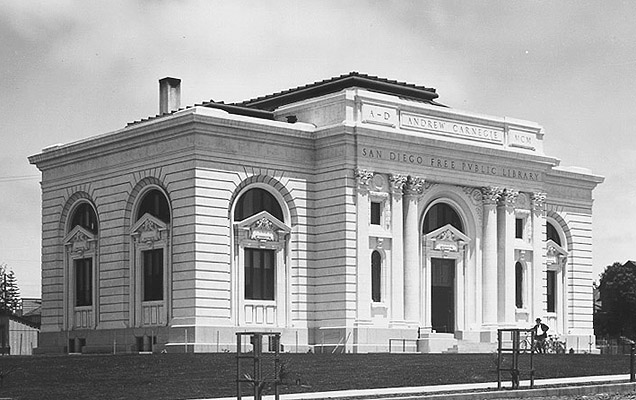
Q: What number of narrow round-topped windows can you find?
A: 2